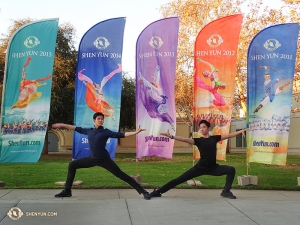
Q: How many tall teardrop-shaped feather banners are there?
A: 5